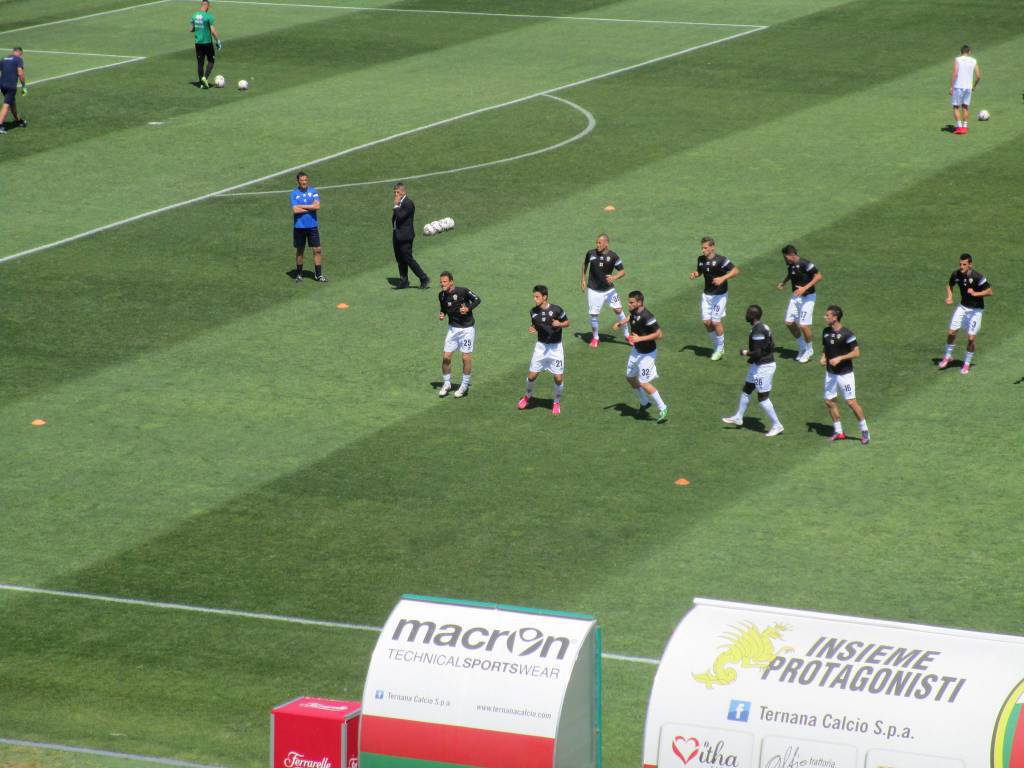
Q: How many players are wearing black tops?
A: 9